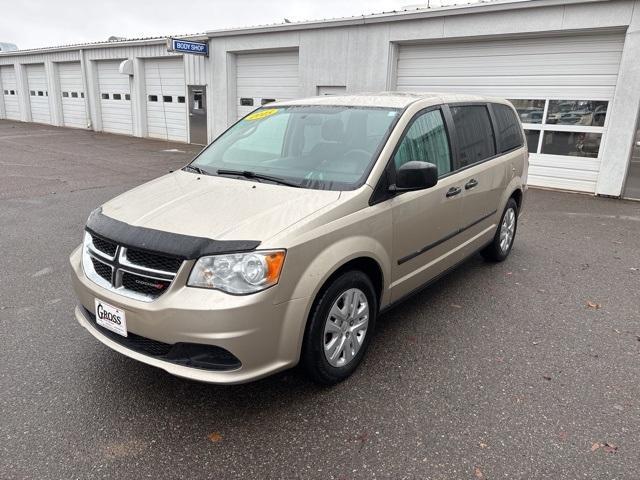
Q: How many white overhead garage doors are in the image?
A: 7